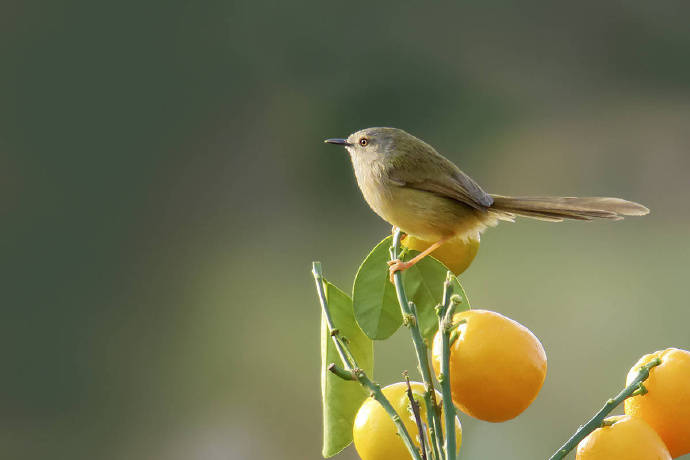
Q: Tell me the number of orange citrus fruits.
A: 5